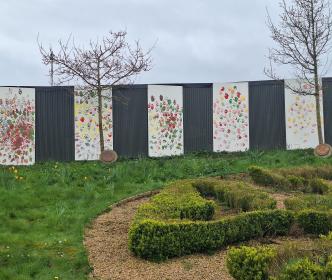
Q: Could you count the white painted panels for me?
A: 5